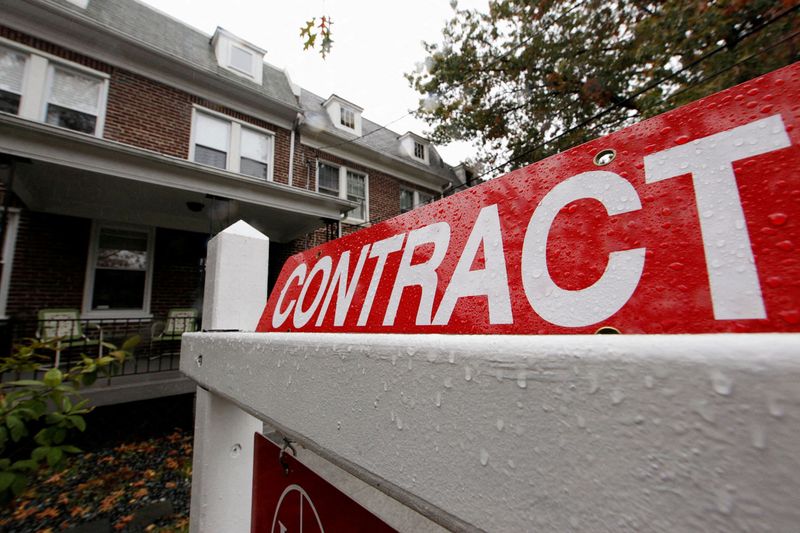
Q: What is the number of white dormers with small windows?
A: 3